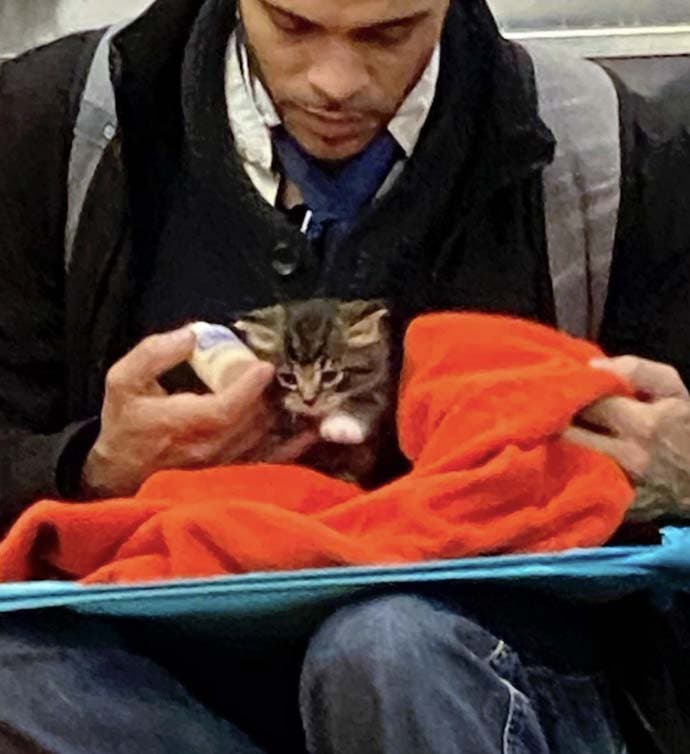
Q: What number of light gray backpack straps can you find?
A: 2